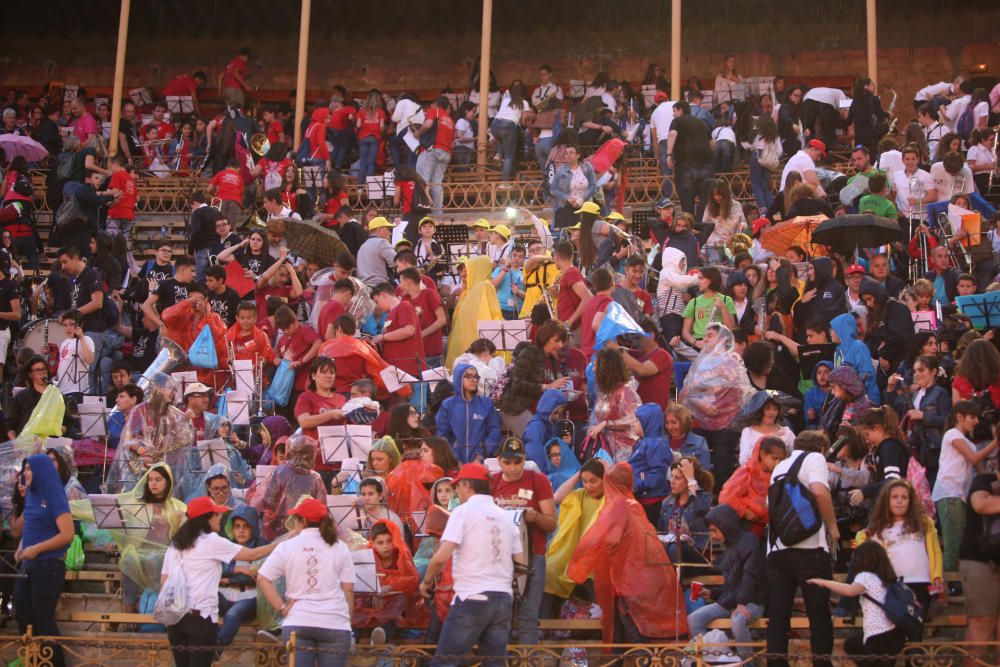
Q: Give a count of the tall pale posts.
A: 5